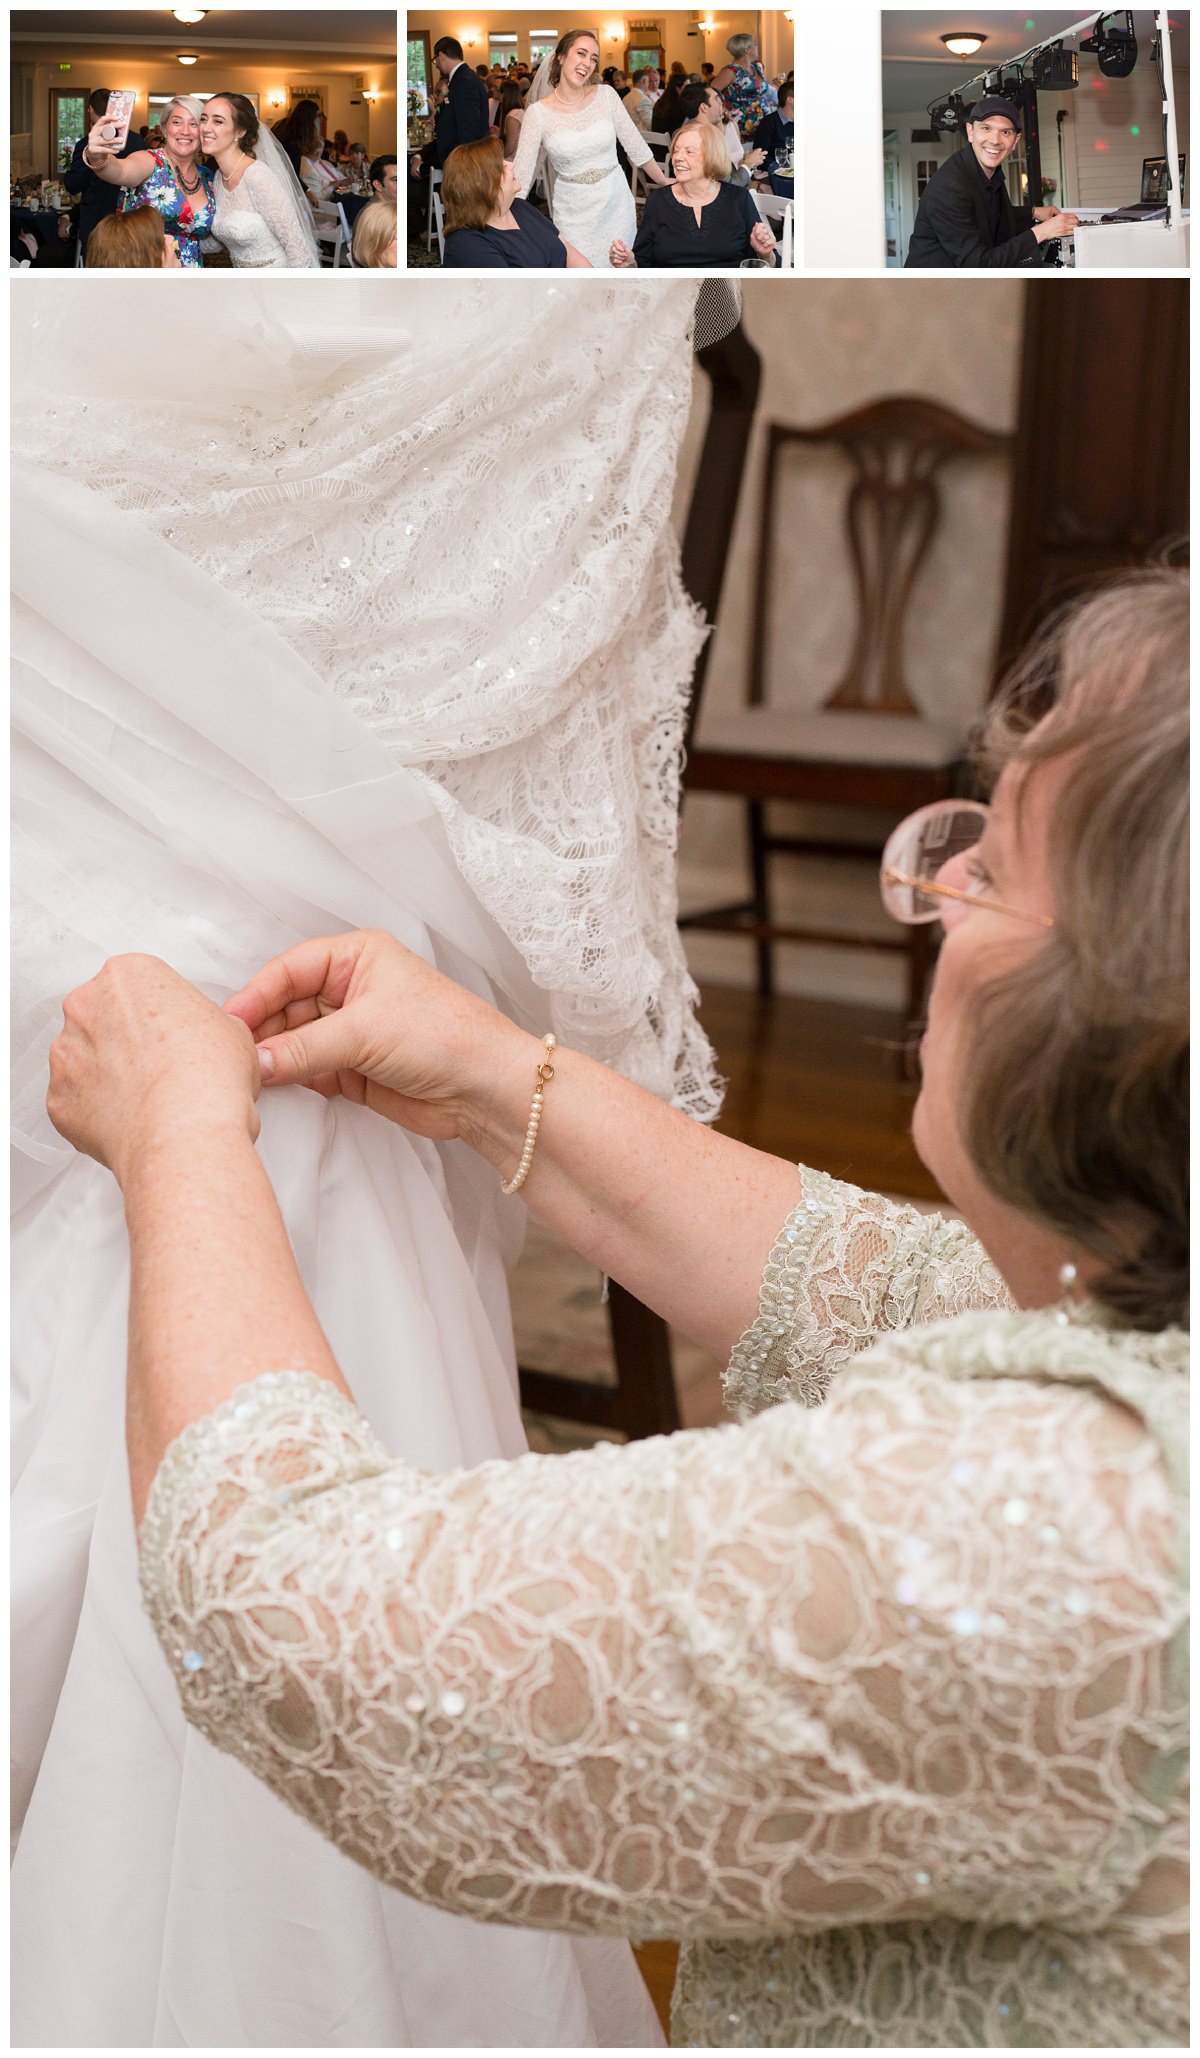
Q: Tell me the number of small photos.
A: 3